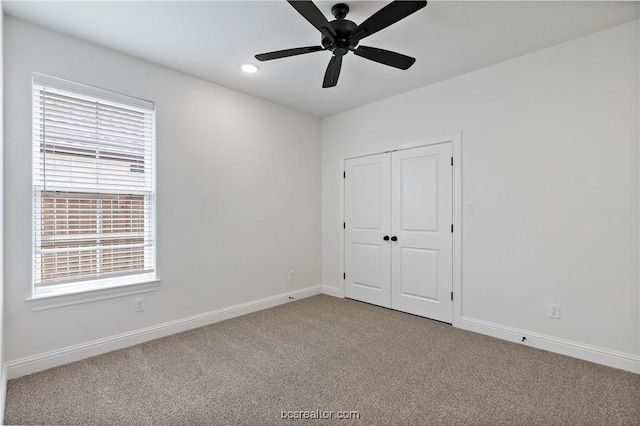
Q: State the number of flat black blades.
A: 5